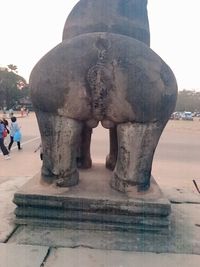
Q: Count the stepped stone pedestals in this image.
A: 1